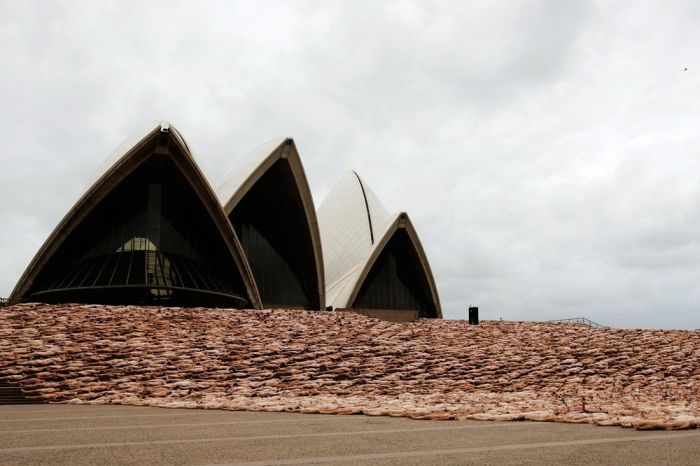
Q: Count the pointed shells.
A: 4